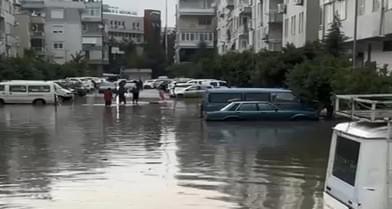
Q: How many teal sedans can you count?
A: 1